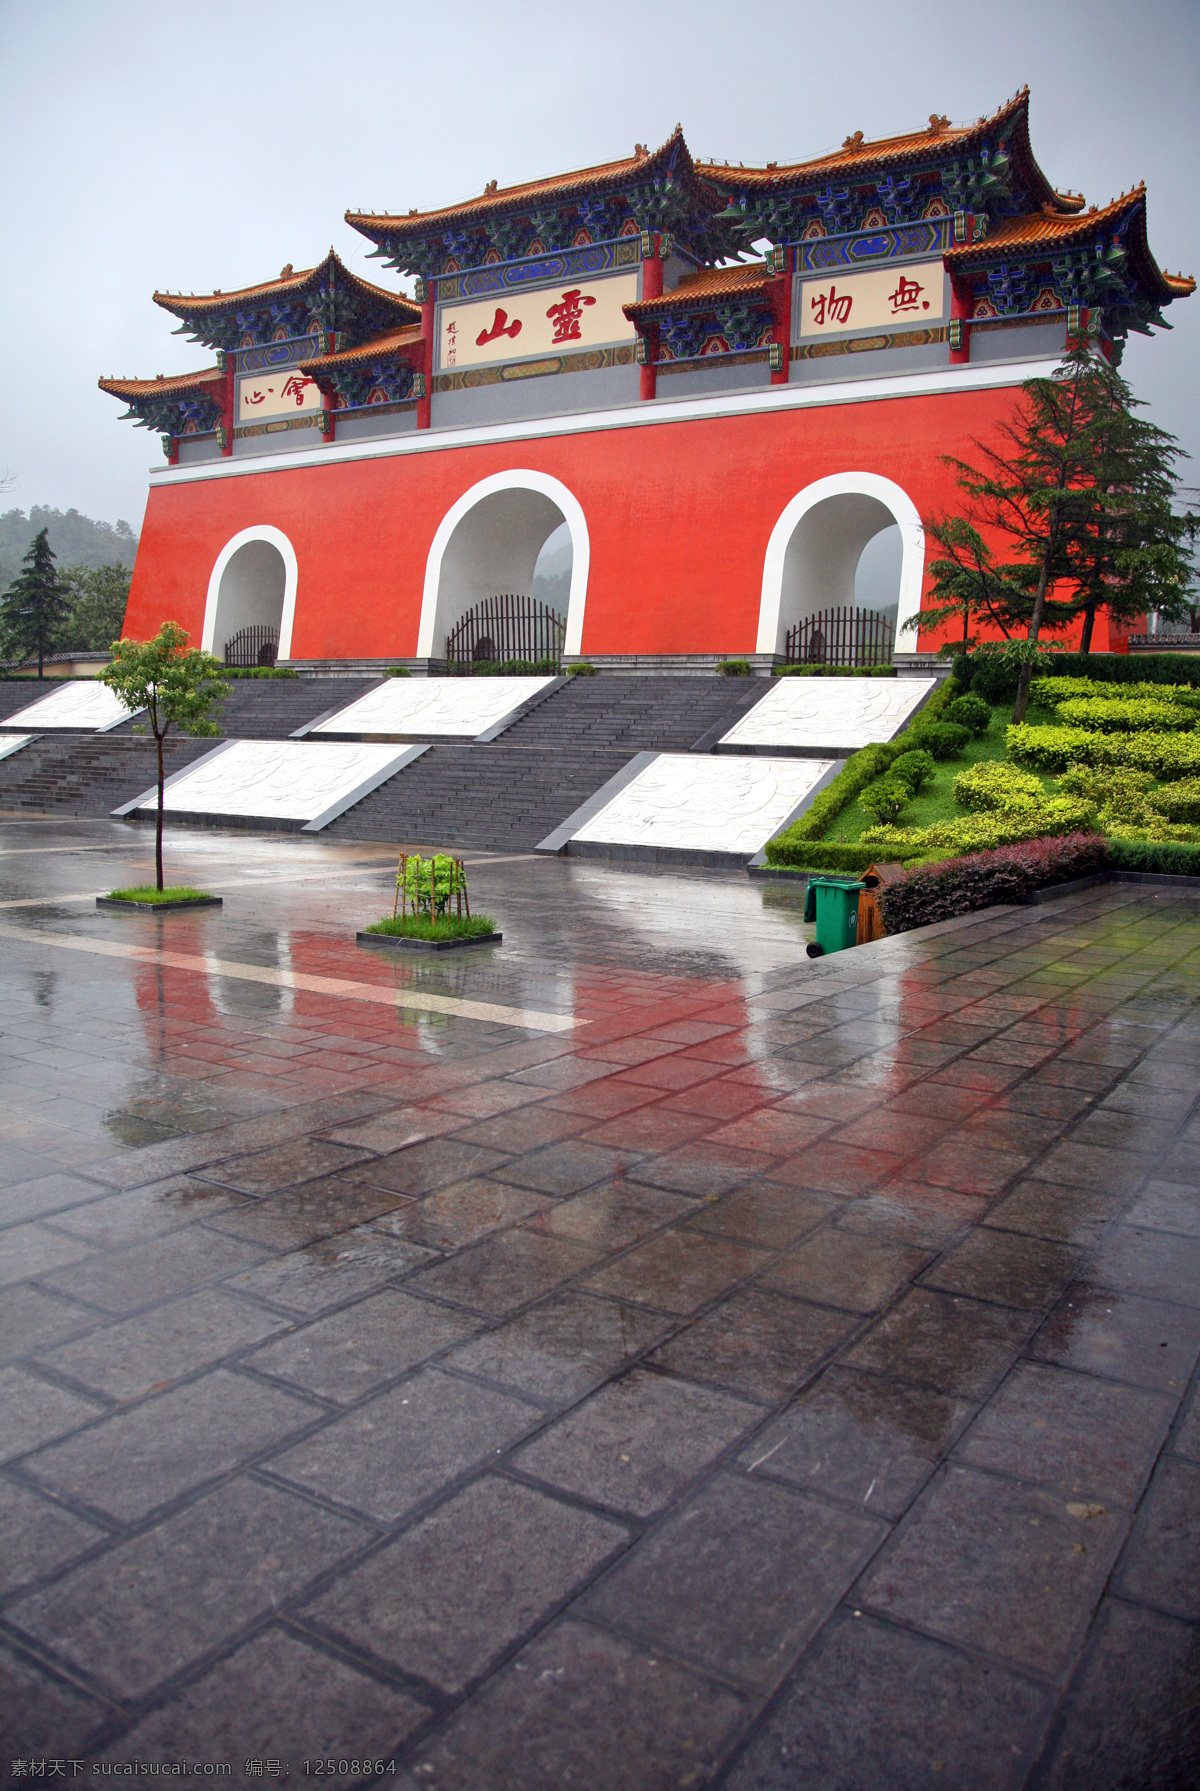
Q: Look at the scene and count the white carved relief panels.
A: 6